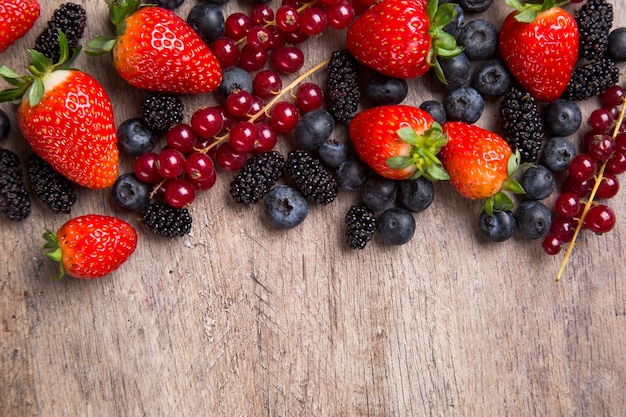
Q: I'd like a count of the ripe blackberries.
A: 12